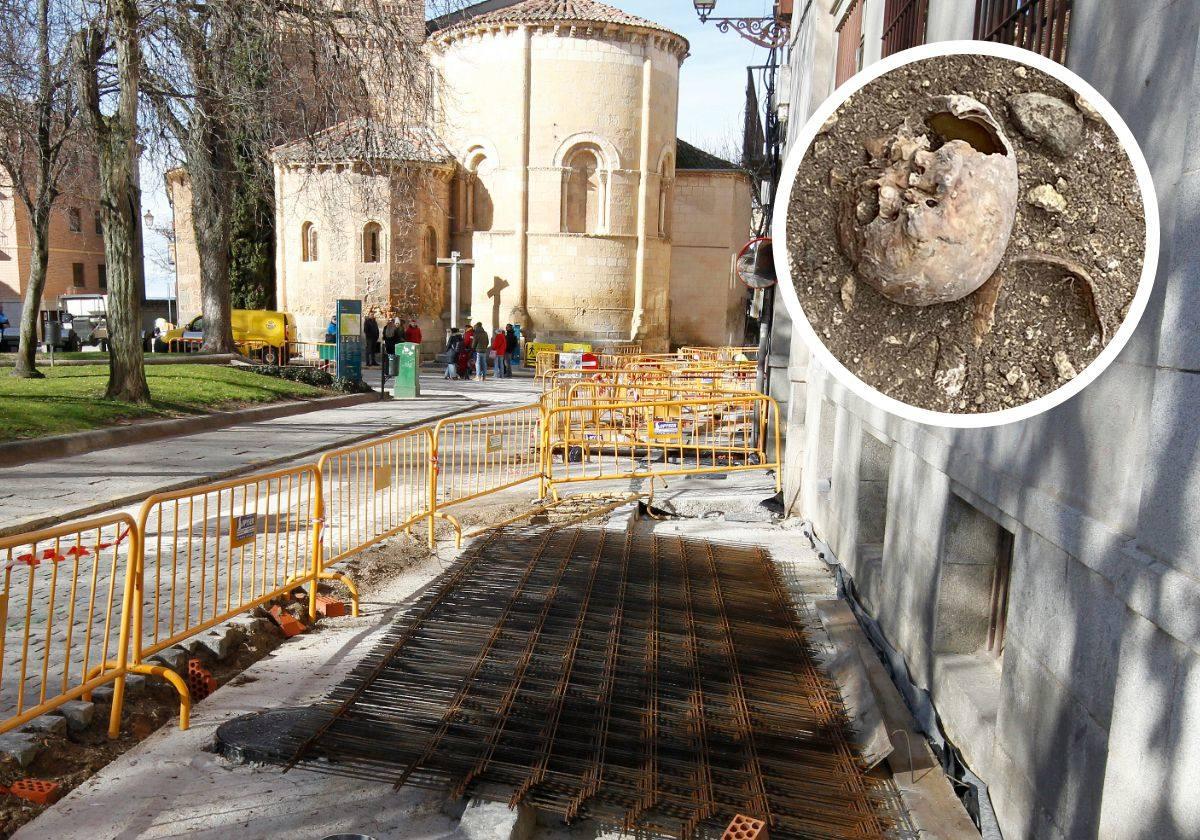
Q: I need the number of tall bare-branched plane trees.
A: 3